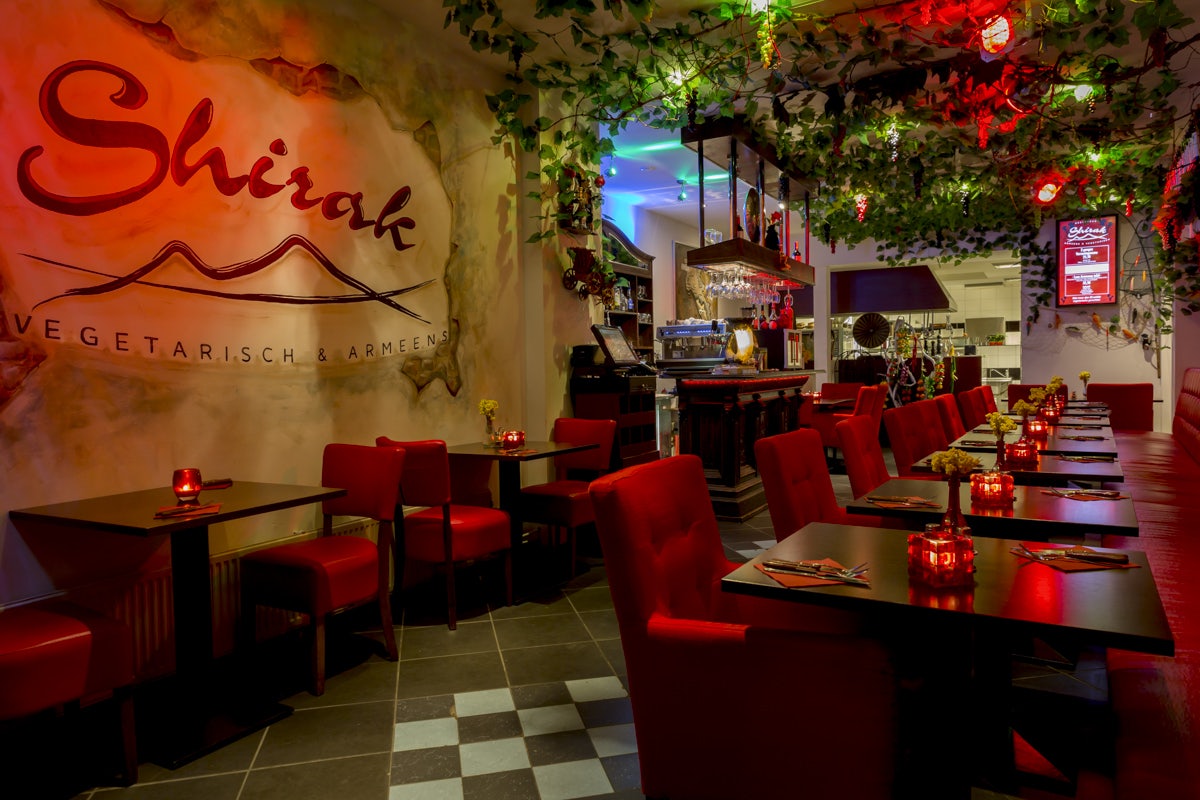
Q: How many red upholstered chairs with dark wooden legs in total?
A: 4